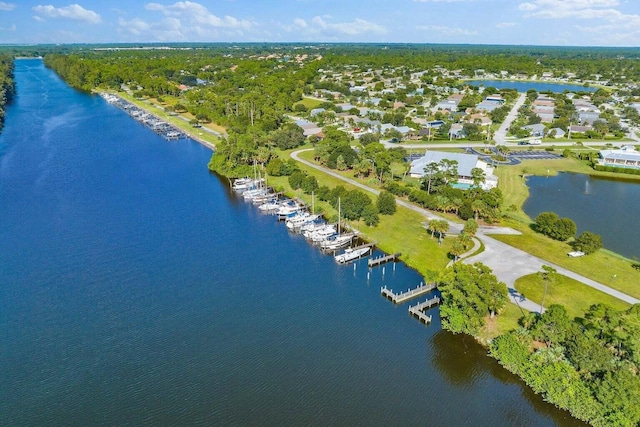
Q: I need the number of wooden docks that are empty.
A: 3